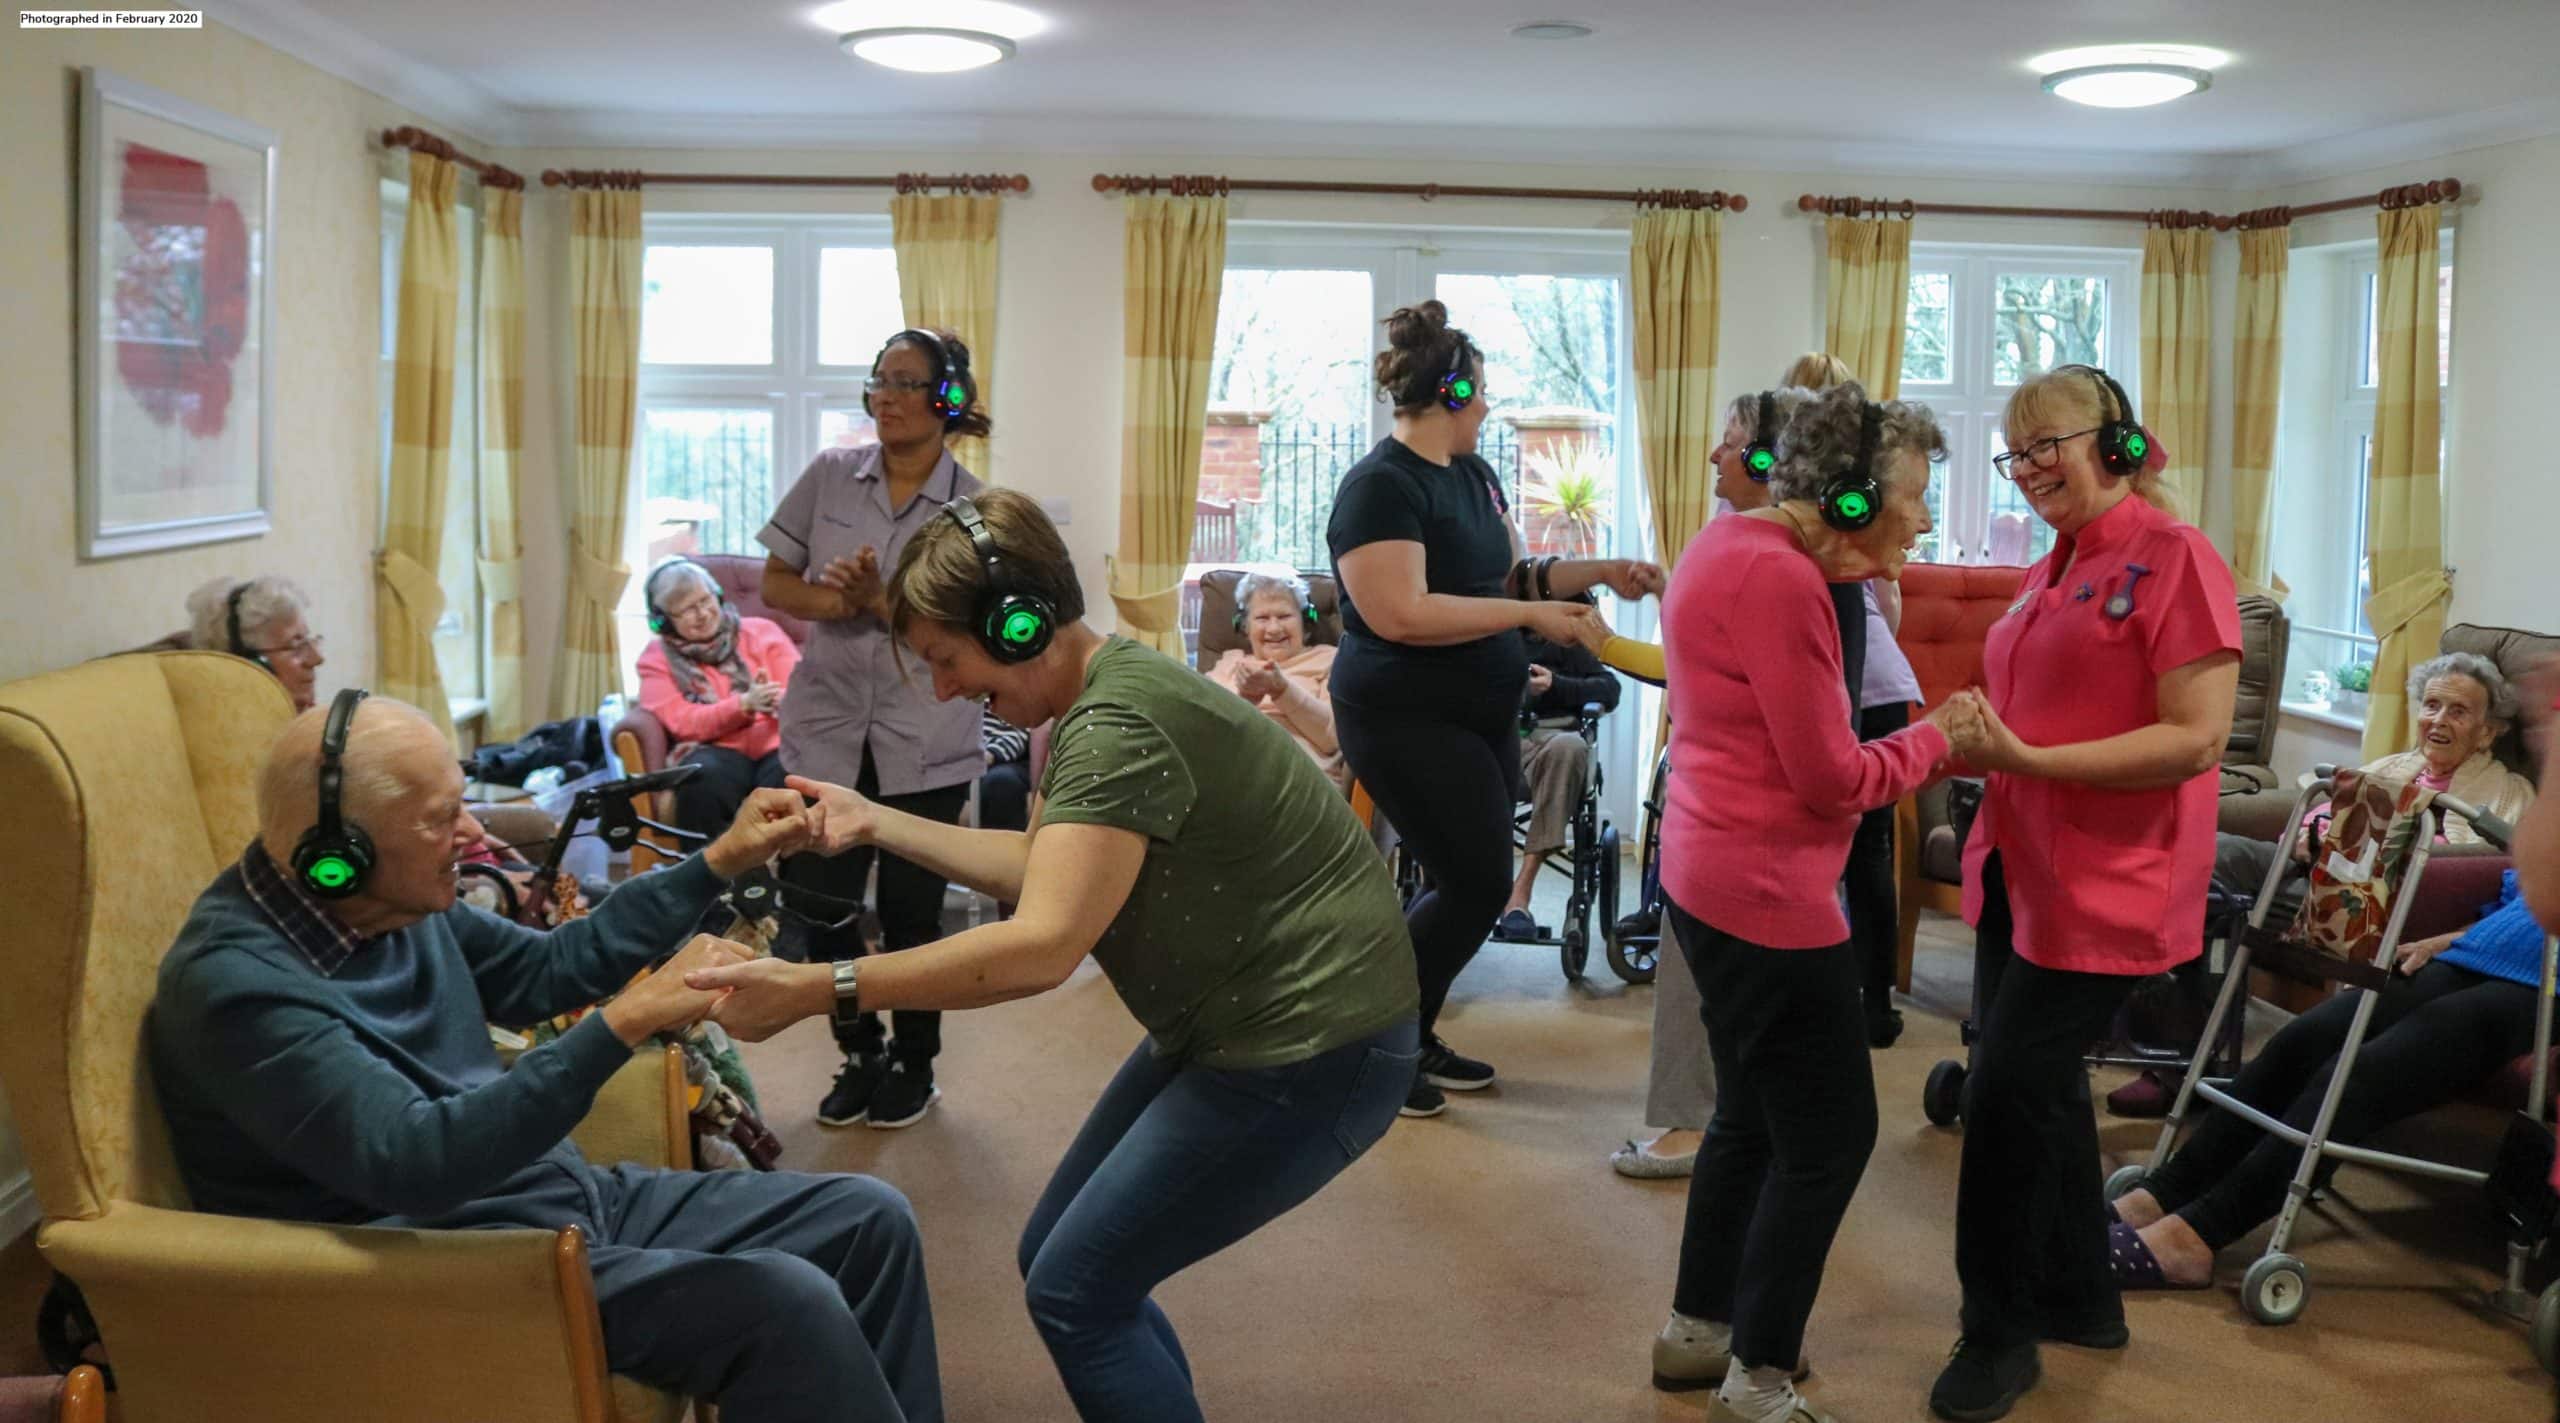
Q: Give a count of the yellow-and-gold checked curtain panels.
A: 10